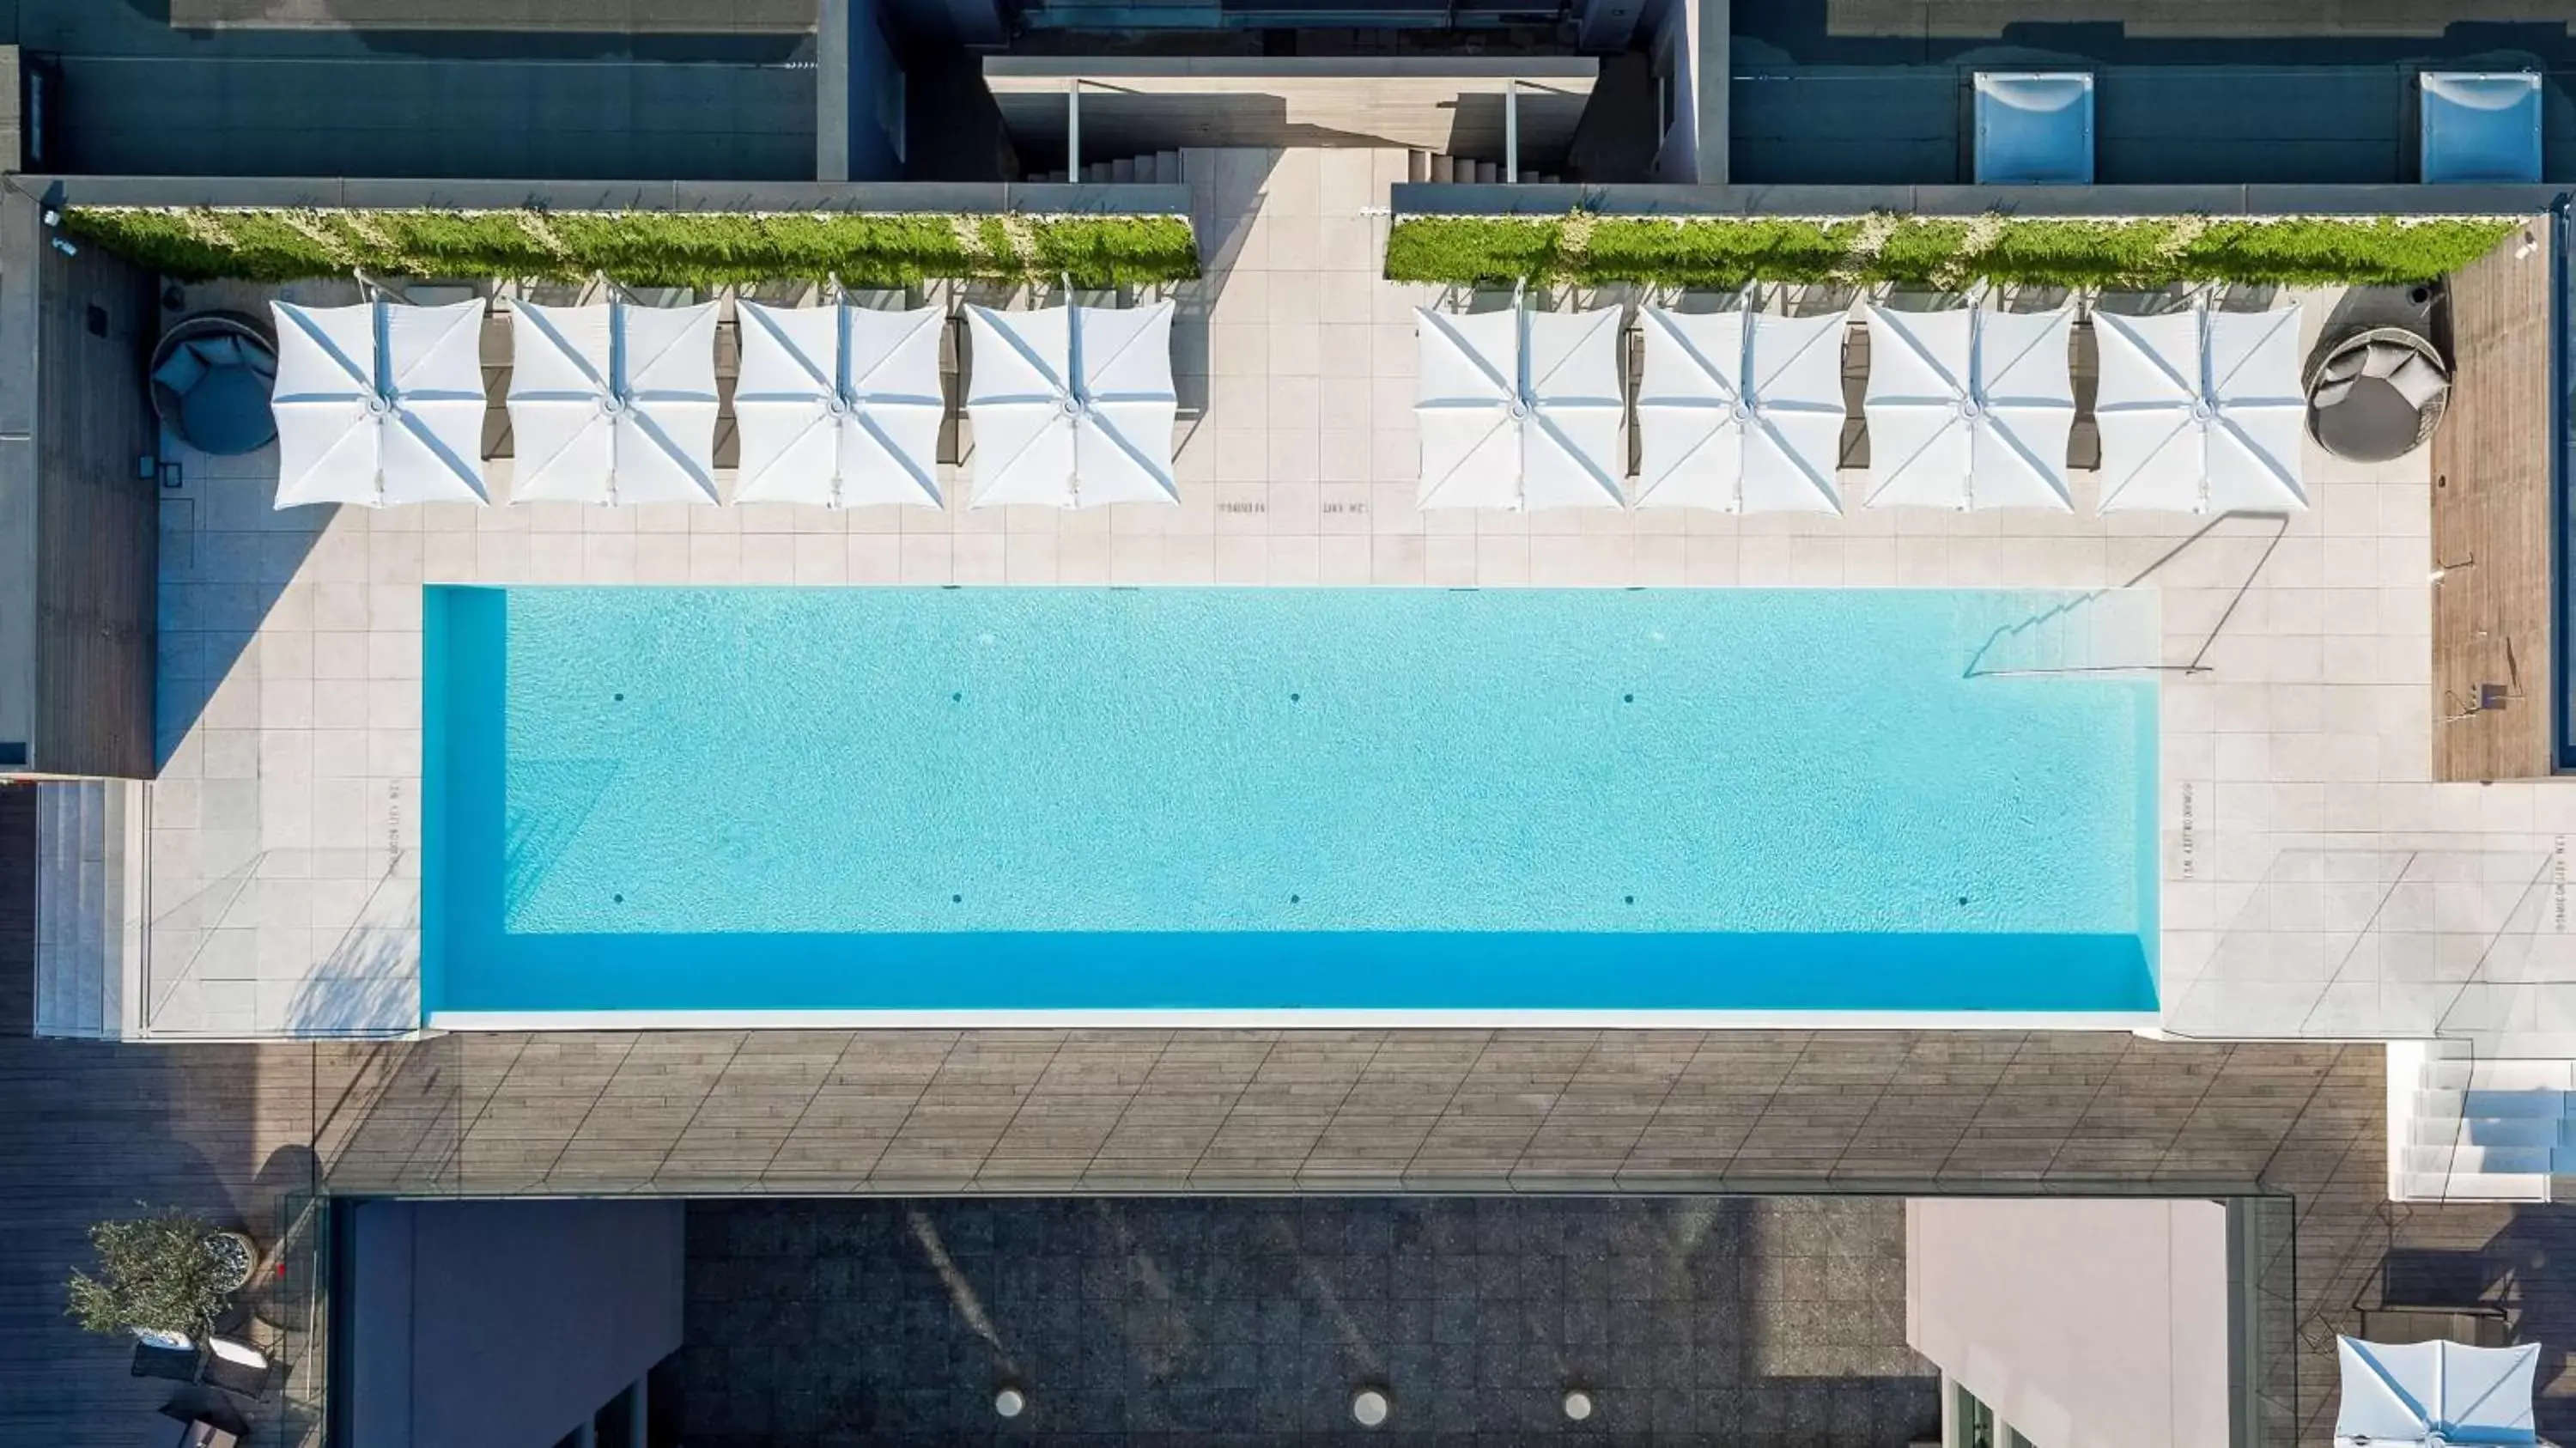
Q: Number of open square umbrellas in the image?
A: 9